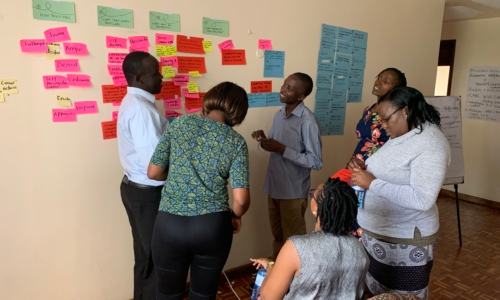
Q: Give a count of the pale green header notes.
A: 4